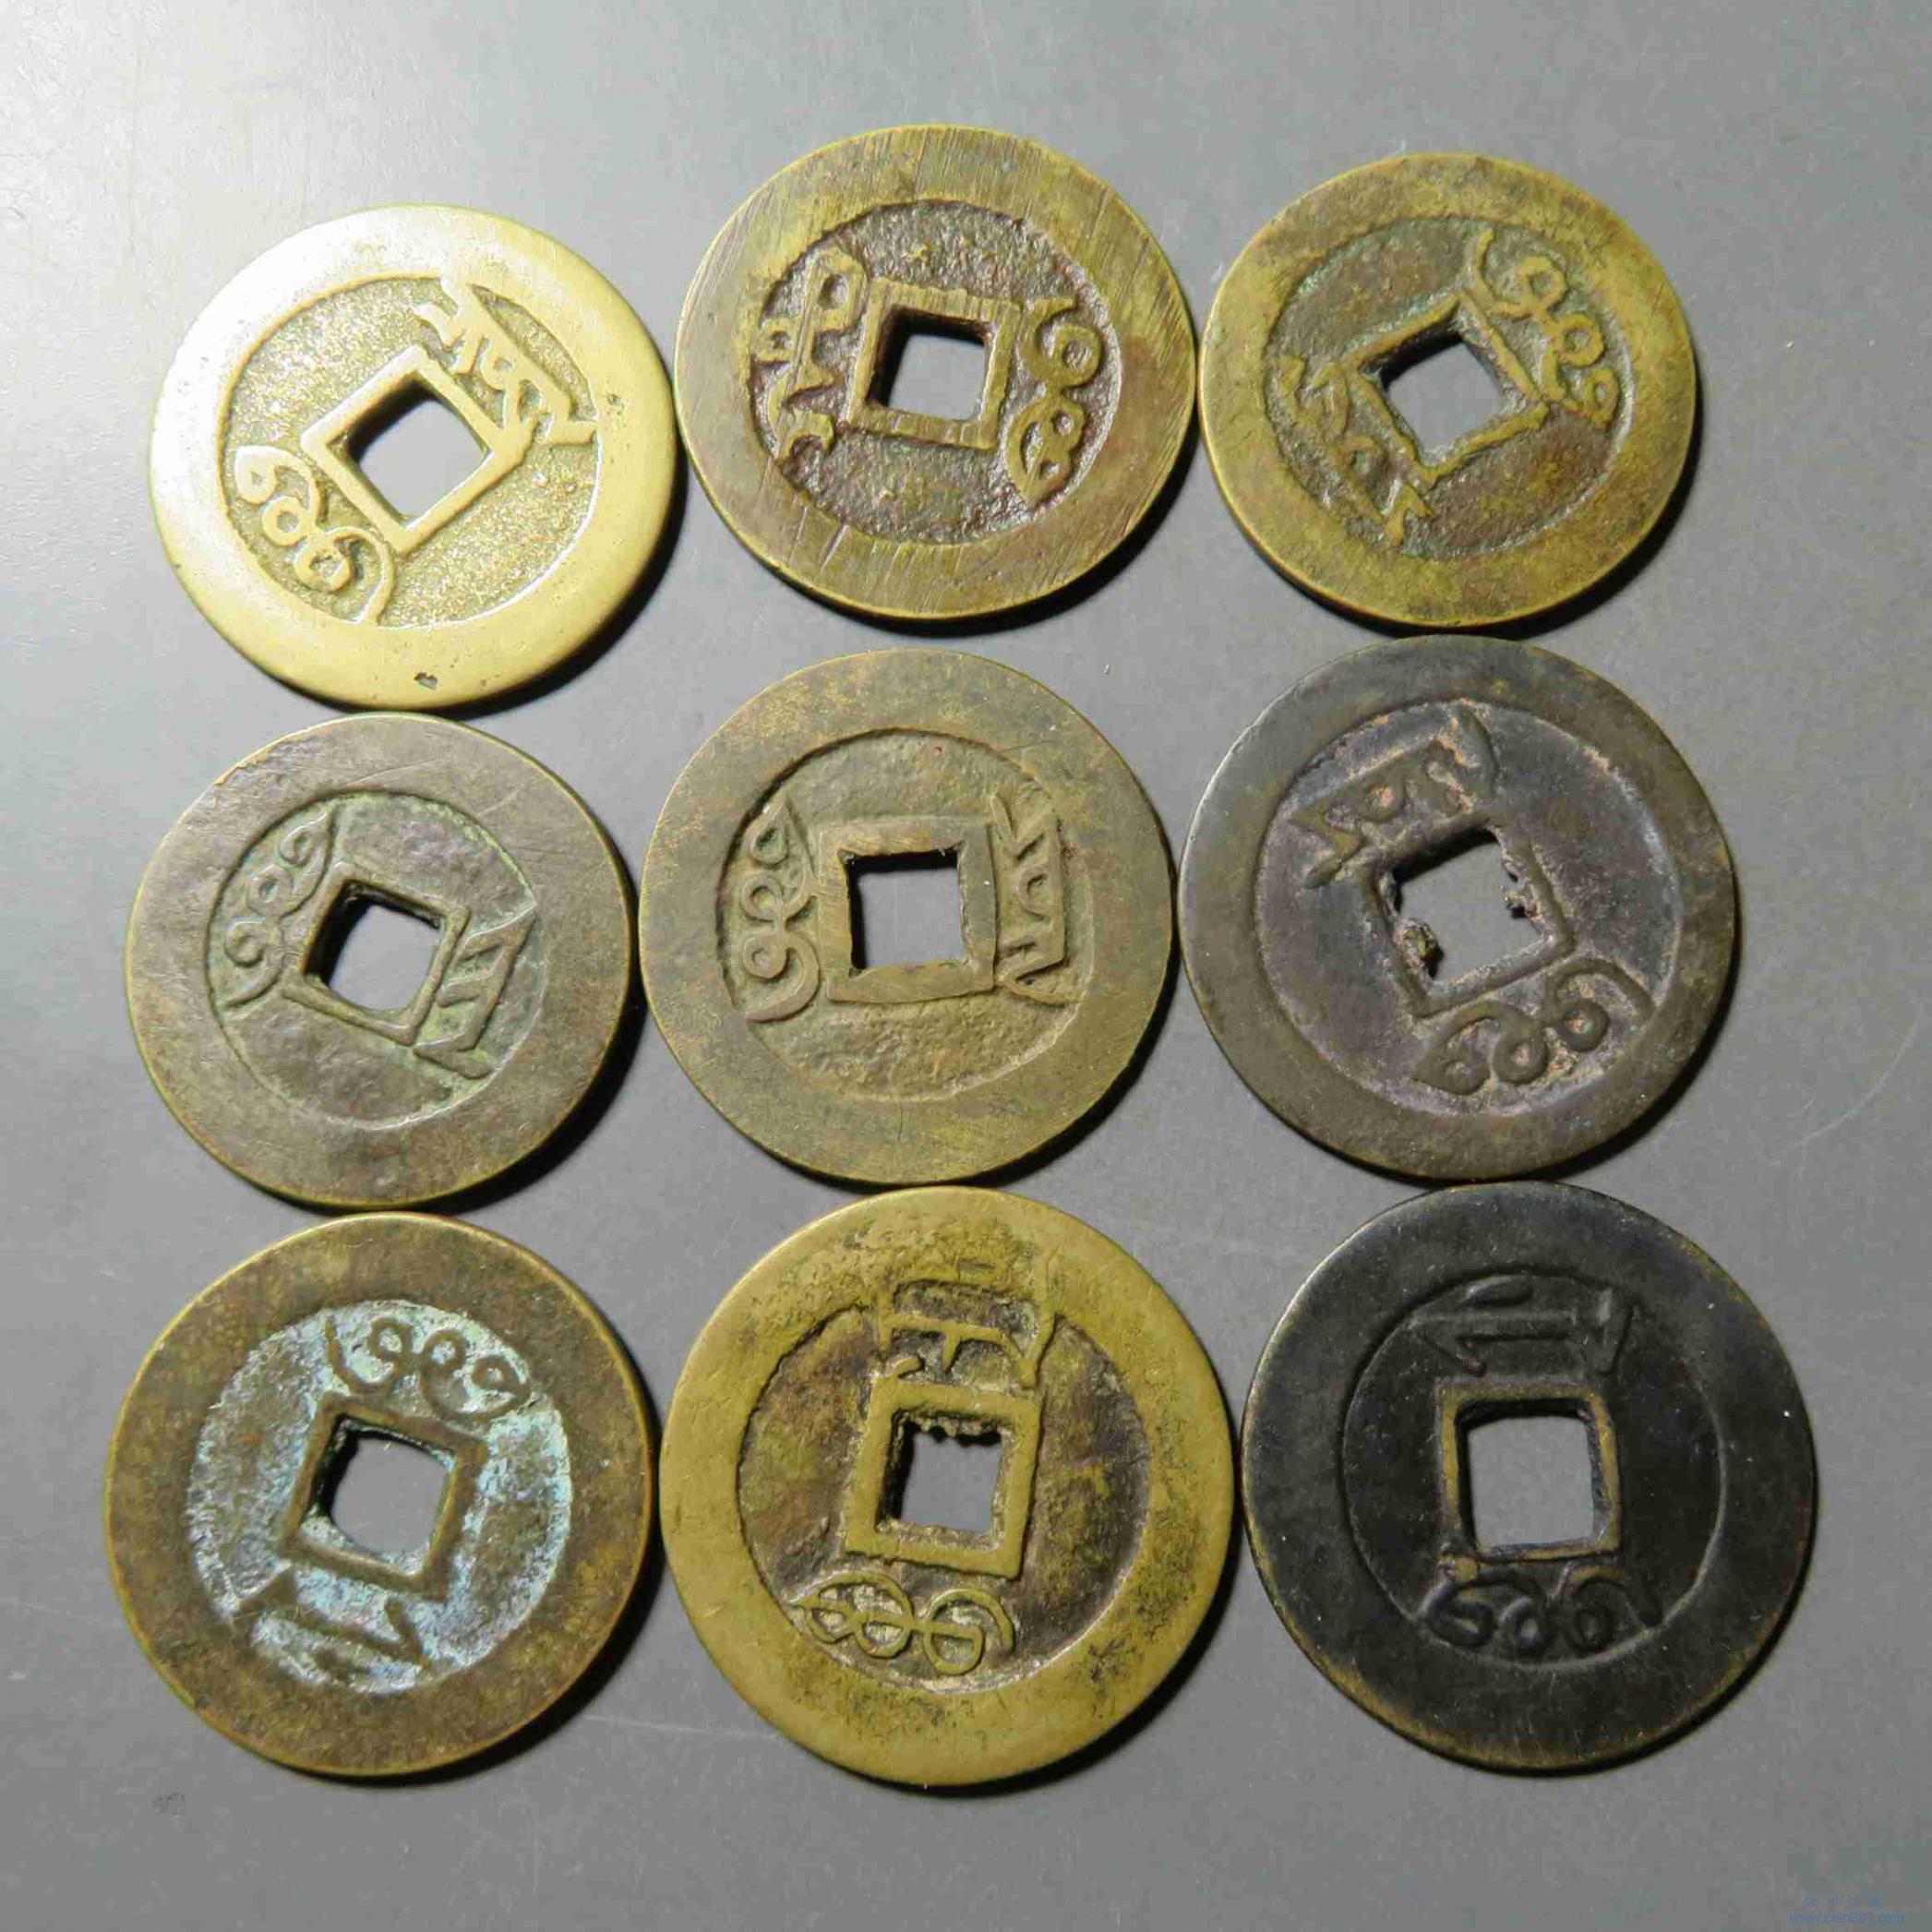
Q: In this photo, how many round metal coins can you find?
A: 9